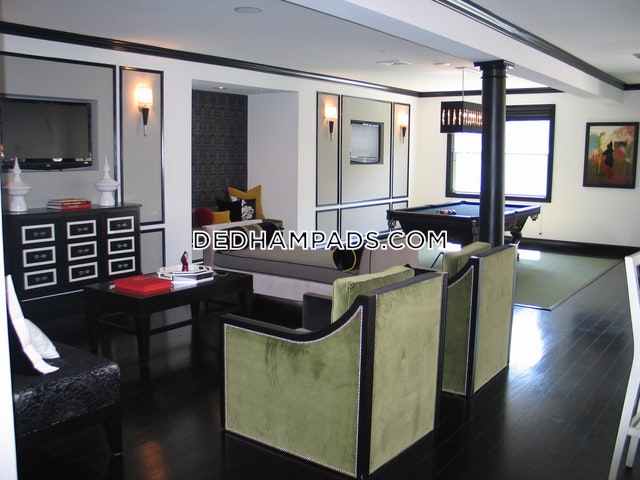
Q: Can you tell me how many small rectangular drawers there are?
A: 9